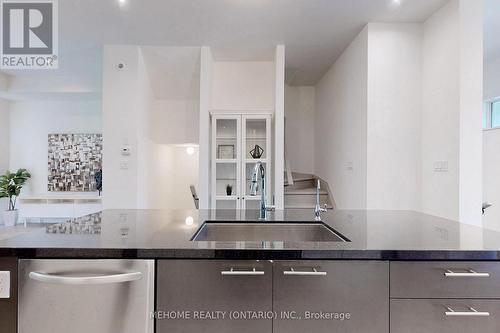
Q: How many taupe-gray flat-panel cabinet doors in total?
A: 2